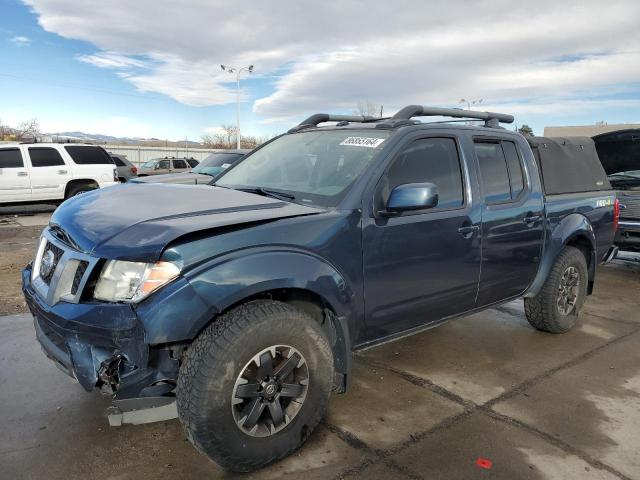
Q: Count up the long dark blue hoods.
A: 1